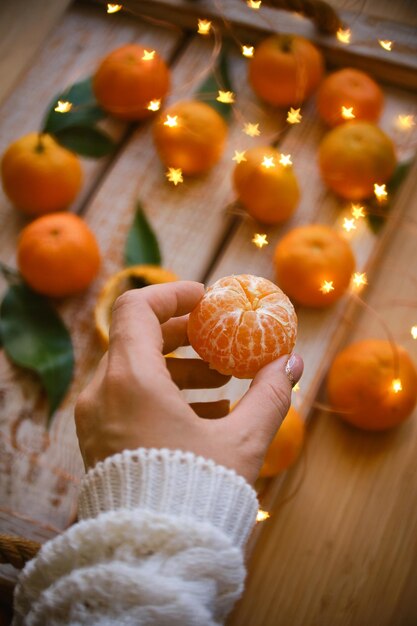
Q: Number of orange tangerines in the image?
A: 12